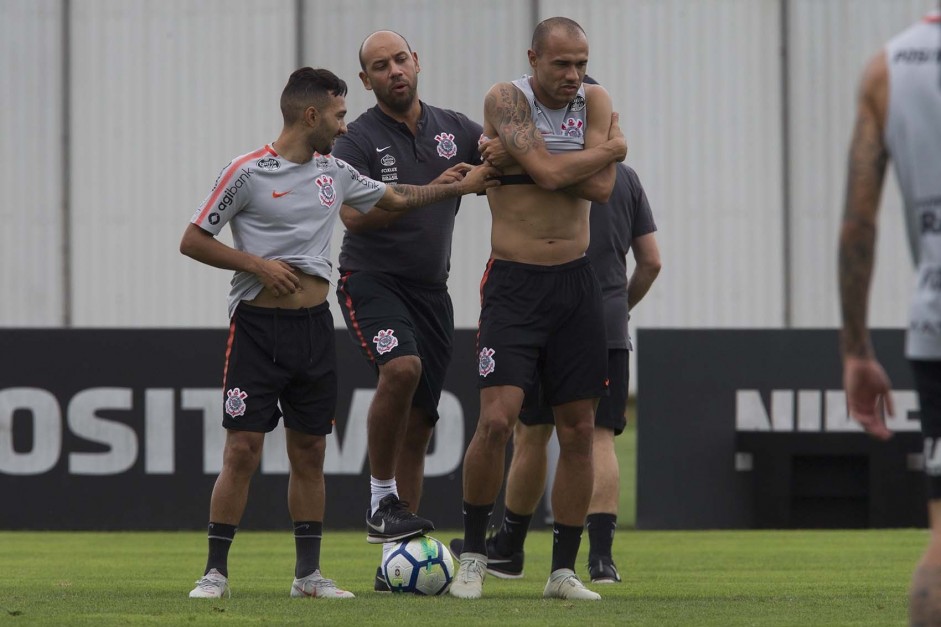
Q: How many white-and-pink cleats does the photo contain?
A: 2